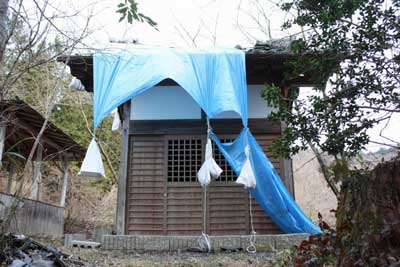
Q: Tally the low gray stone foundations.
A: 1